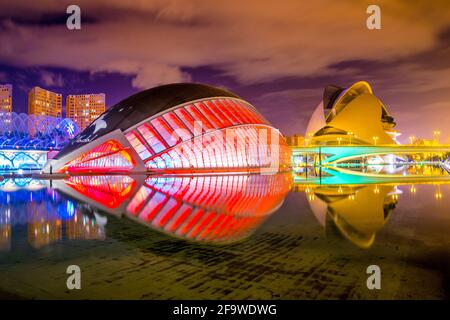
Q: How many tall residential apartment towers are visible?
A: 3